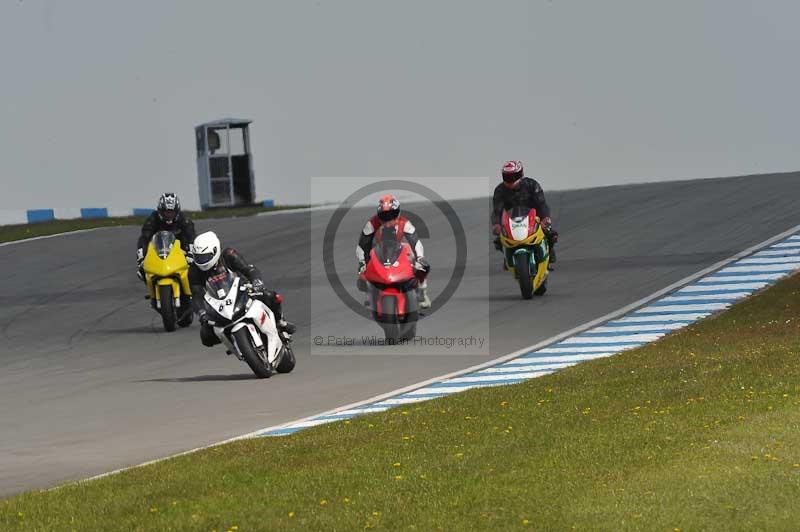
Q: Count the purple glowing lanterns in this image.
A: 0